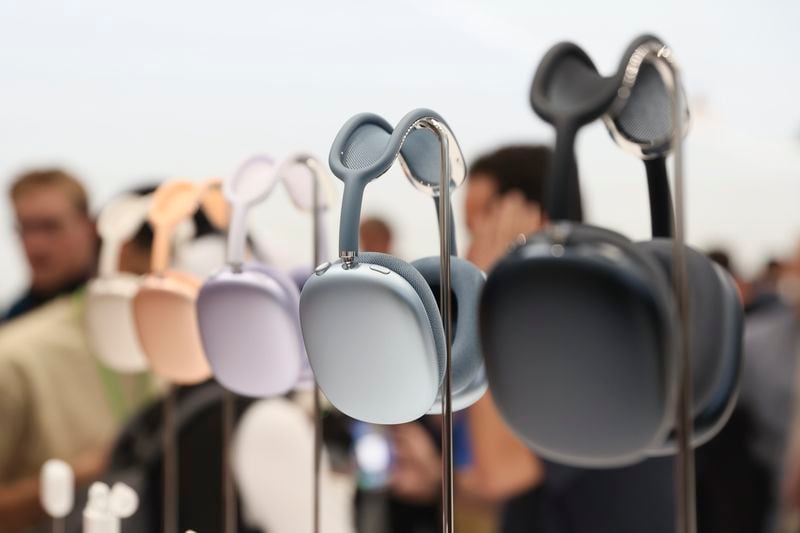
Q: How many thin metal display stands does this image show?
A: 5